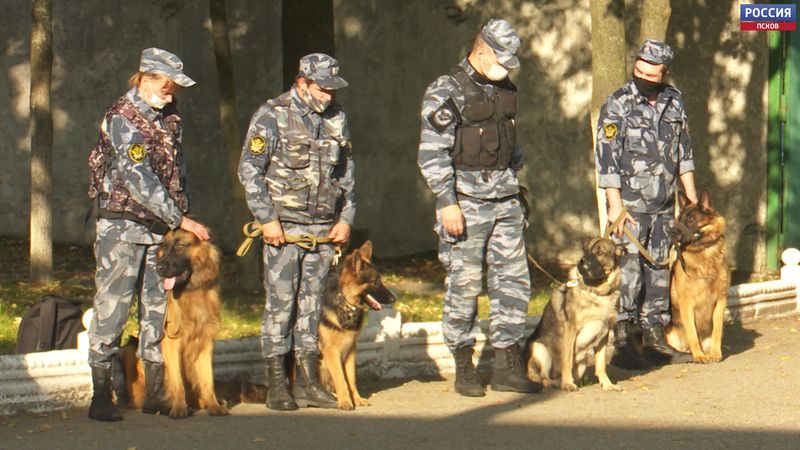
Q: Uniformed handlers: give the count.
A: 4